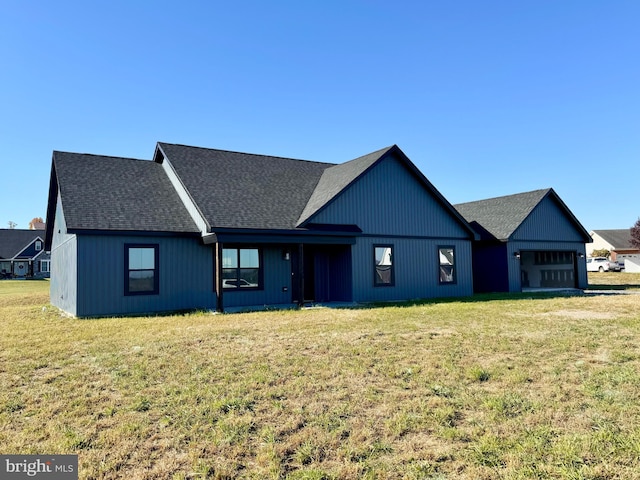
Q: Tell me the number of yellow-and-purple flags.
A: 0